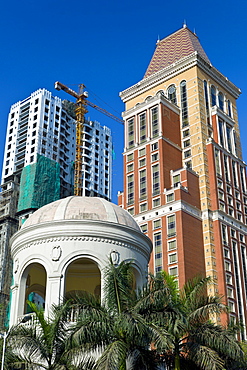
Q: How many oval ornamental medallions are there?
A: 3